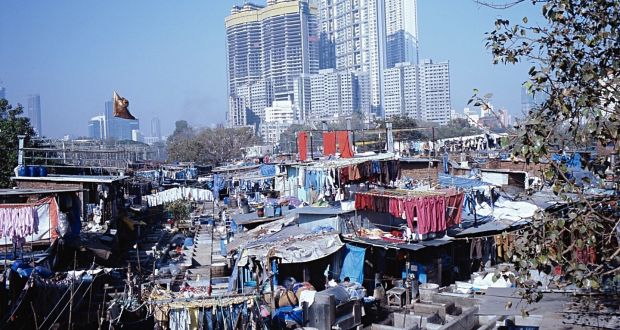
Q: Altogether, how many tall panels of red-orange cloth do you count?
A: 3